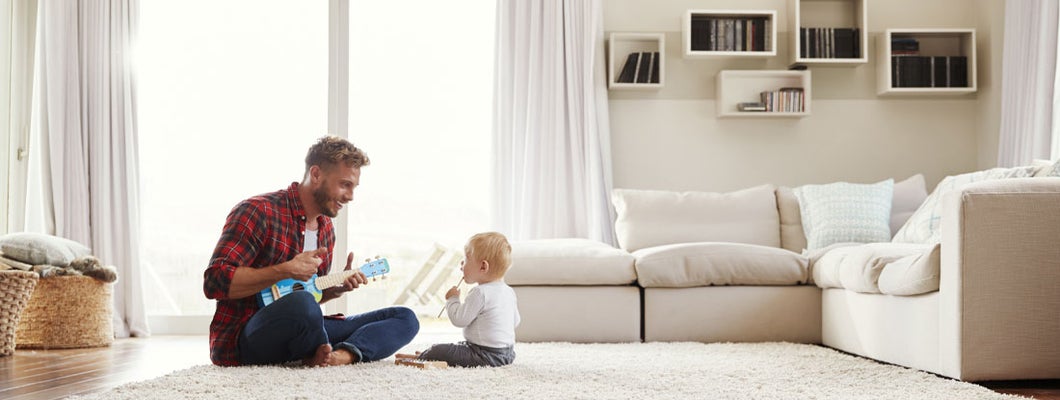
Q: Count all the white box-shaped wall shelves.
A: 5